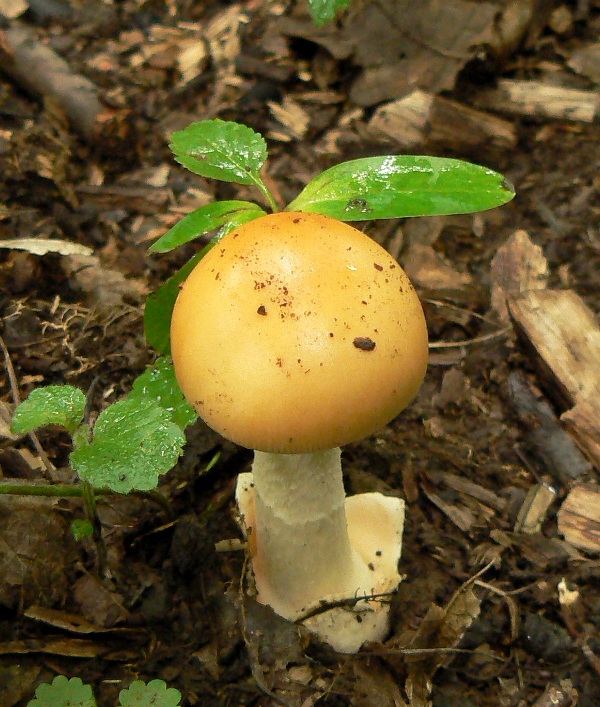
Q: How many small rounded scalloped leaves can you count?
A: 2